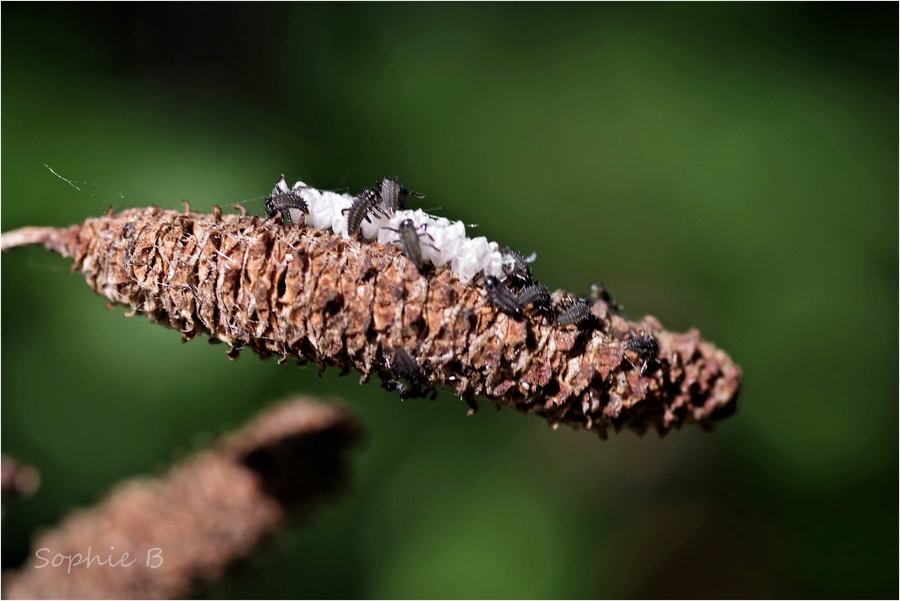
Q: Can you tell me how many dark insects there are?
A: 11